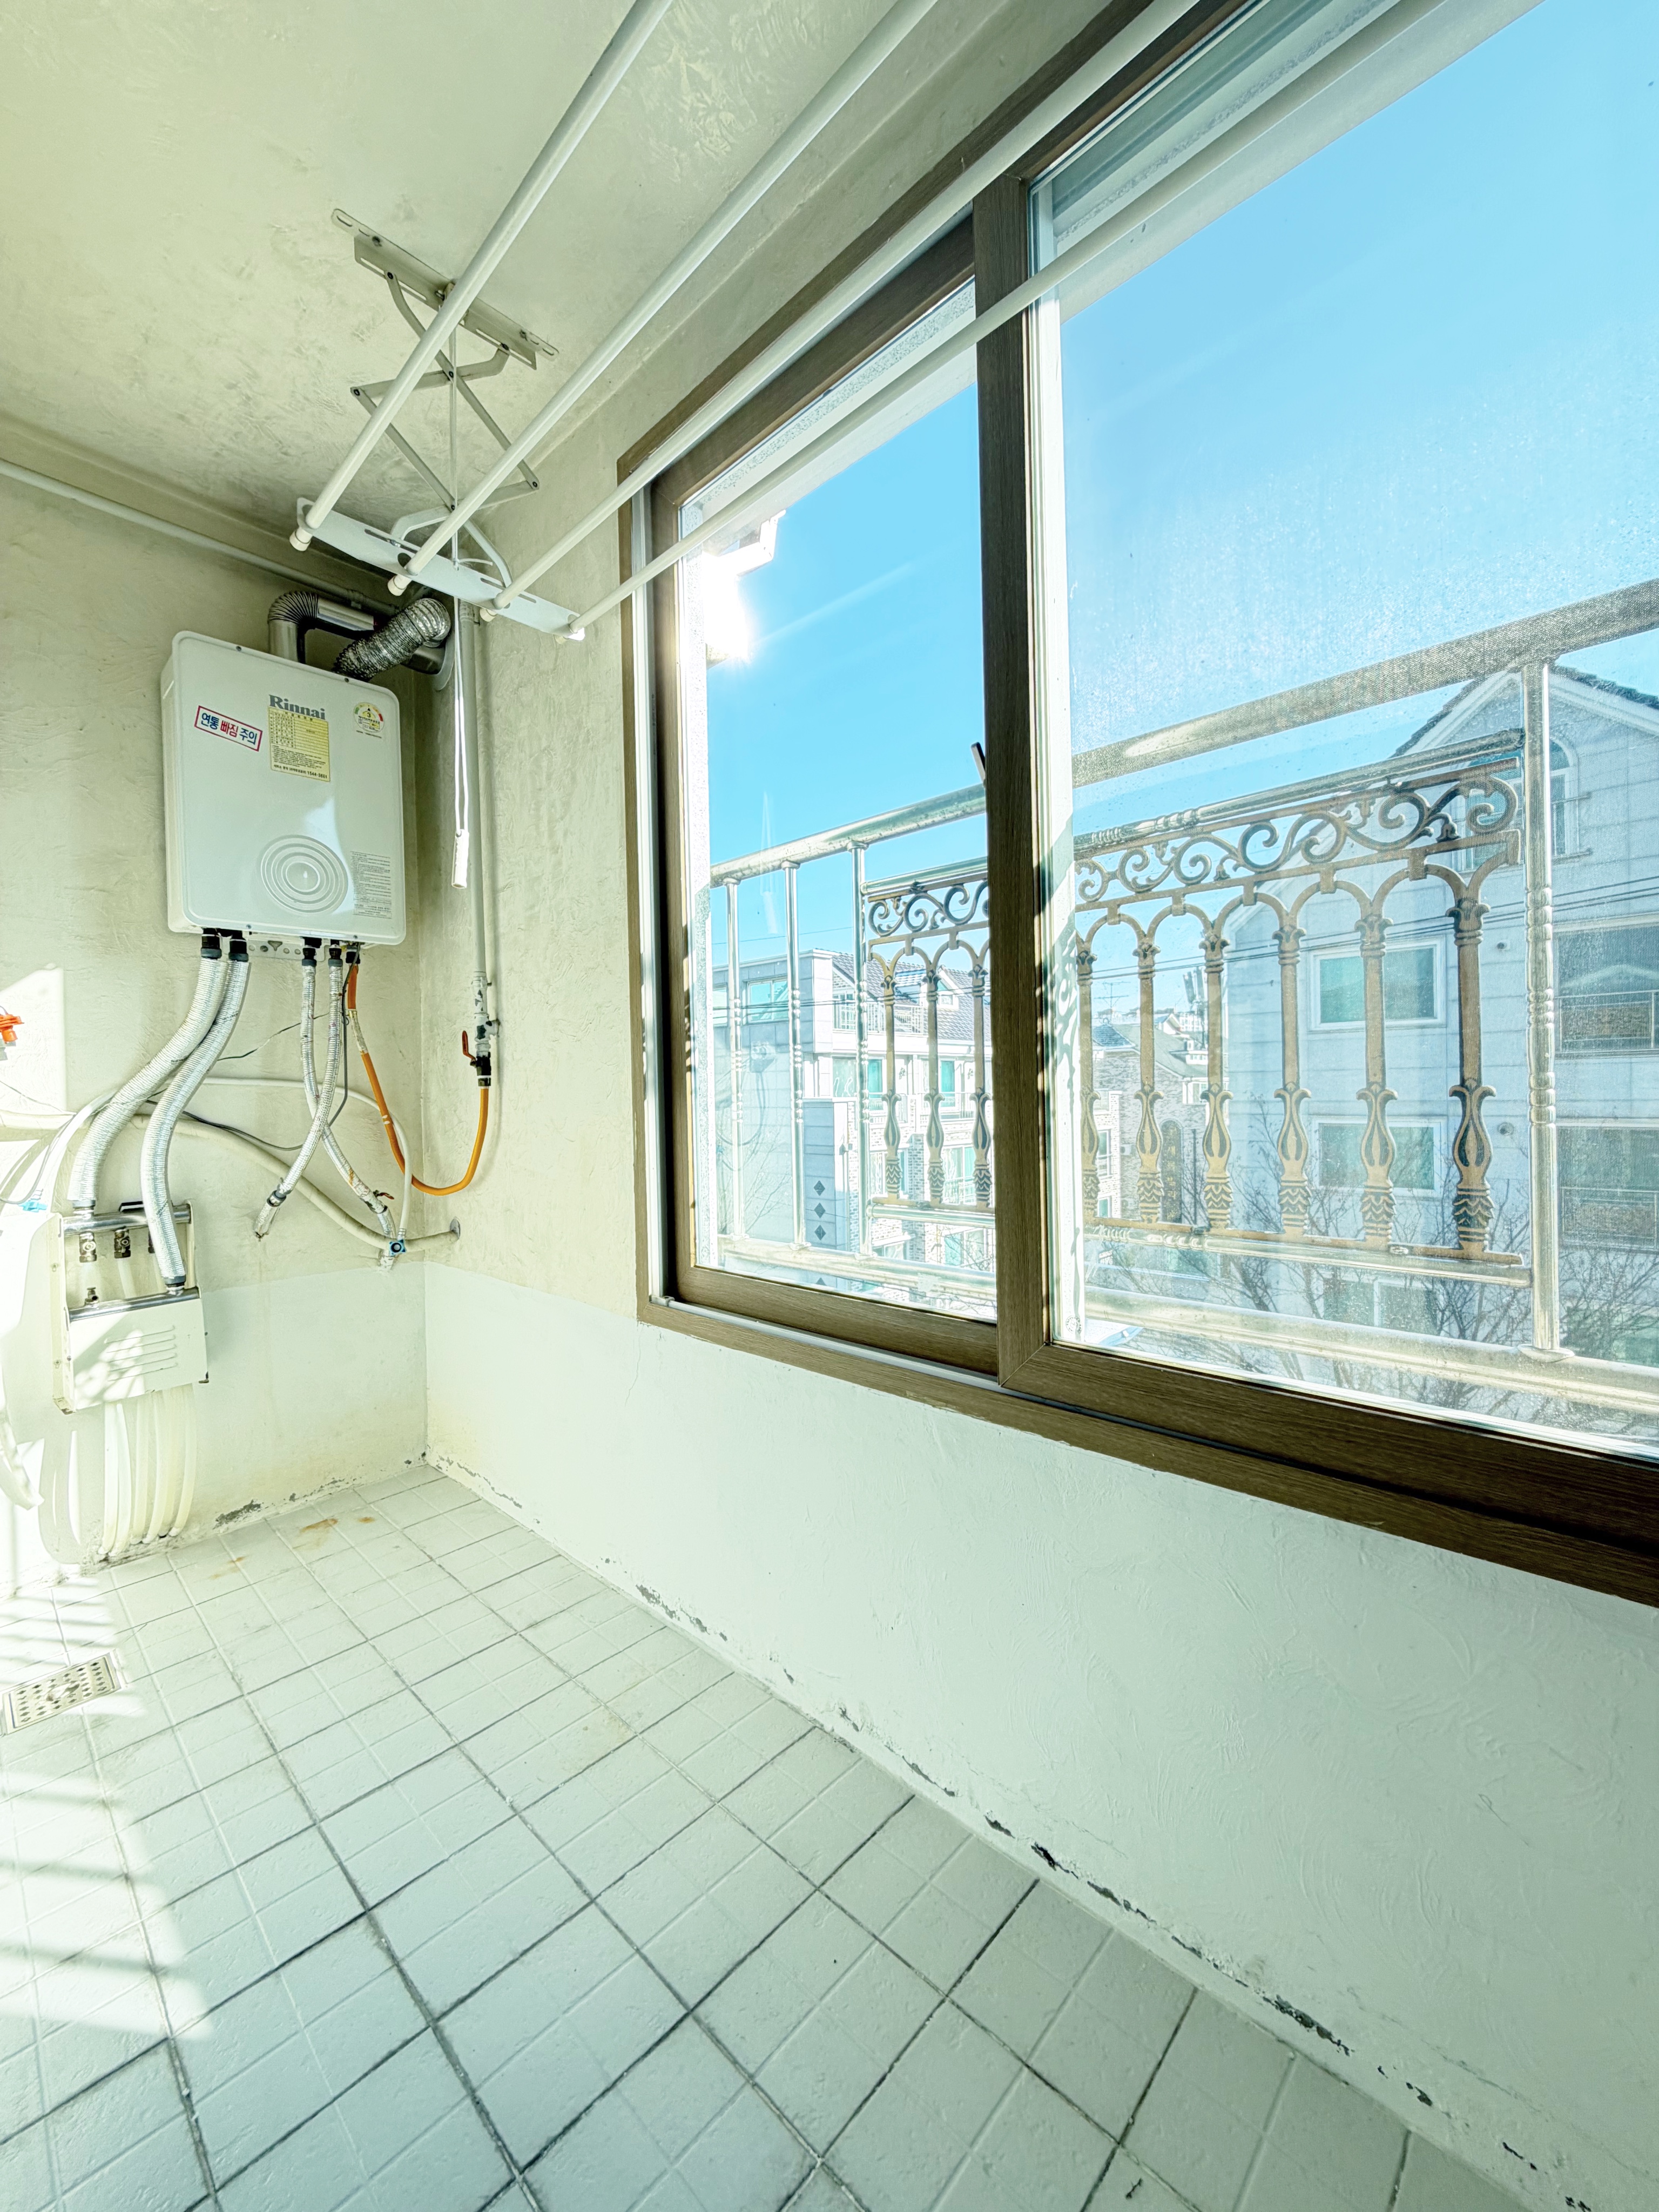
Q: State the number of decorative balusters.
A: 9